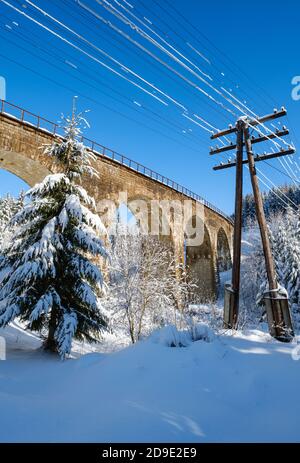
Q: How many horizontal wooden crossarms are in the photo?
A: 3